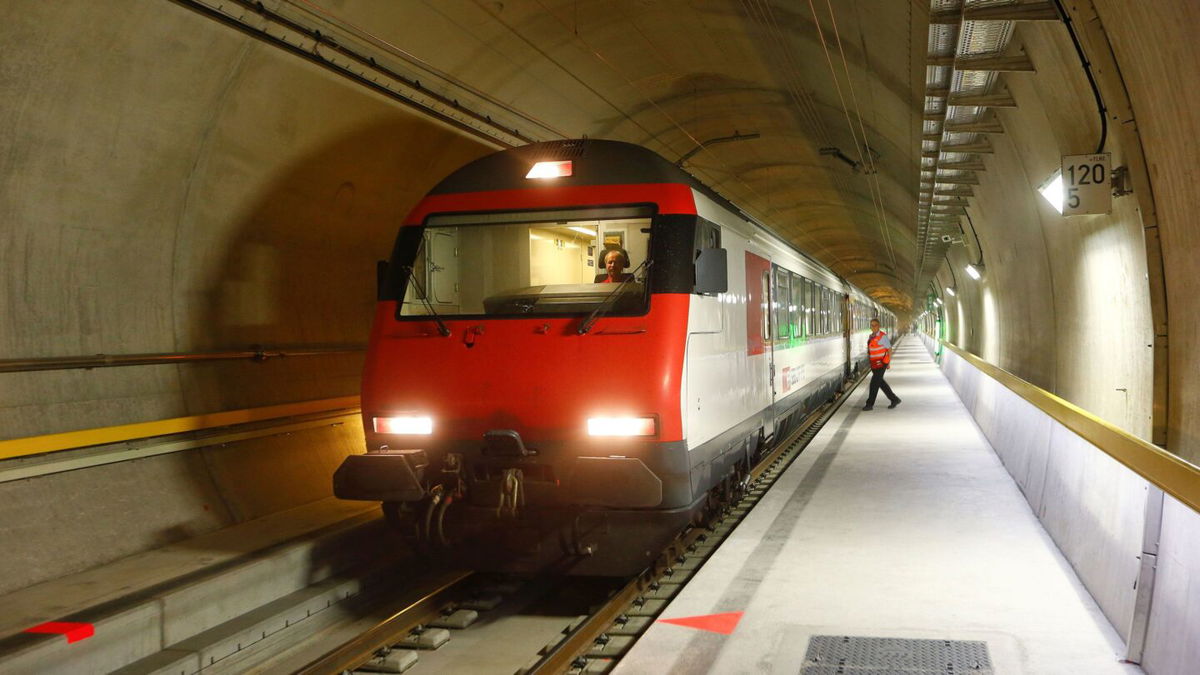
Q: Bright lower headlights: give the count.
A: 2